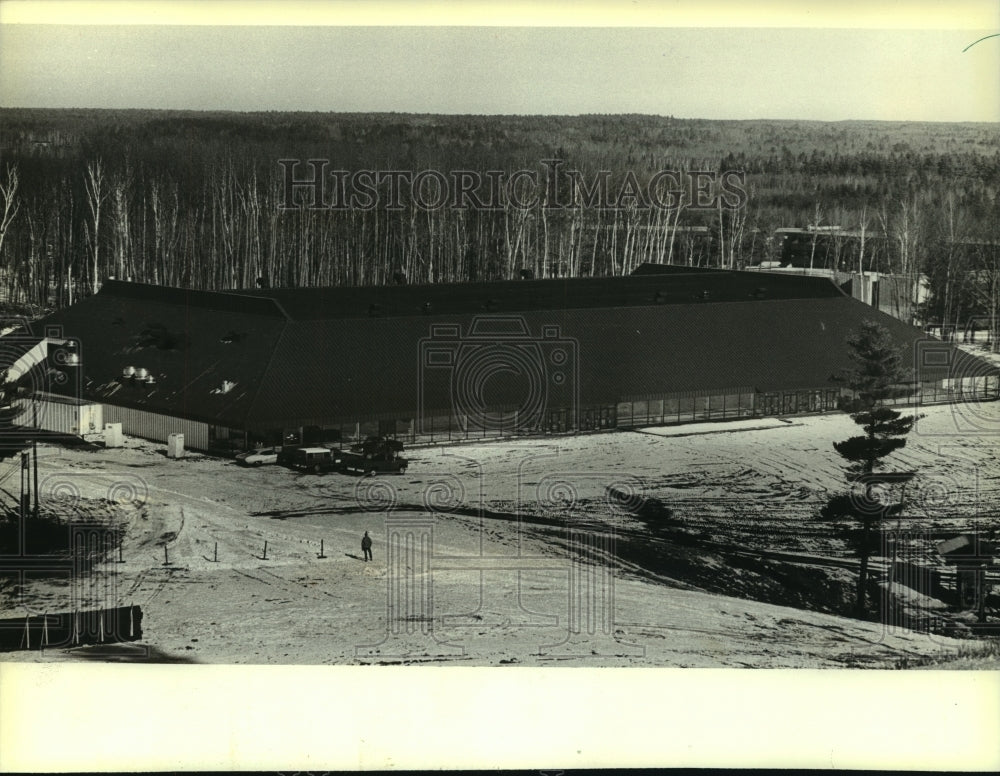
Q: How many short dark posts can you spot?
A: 5